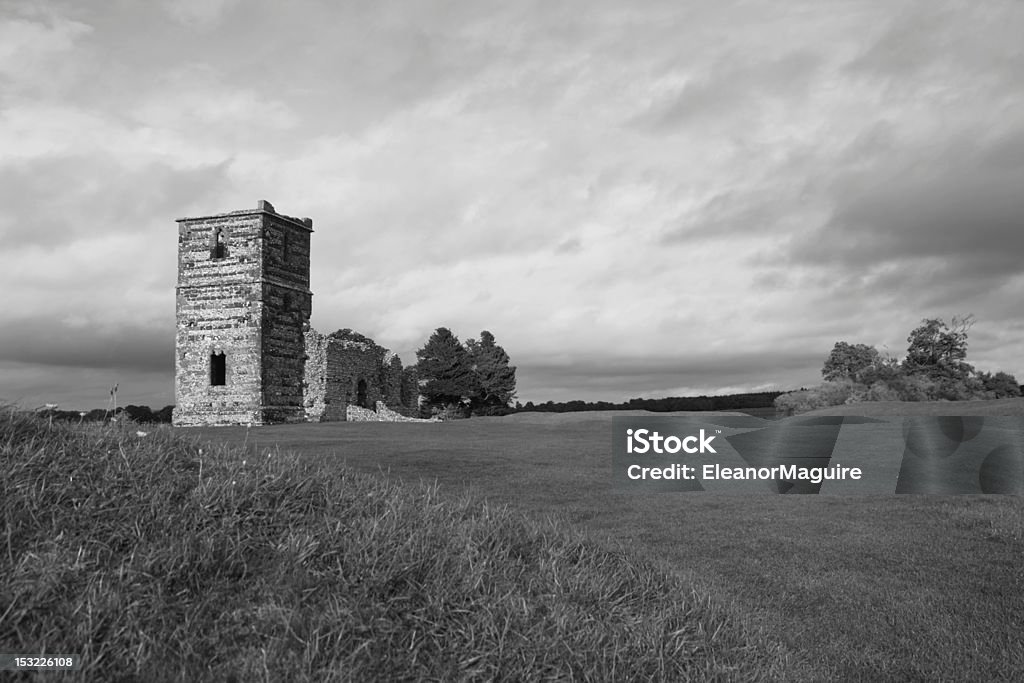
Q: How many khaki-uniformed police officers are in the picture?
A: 0